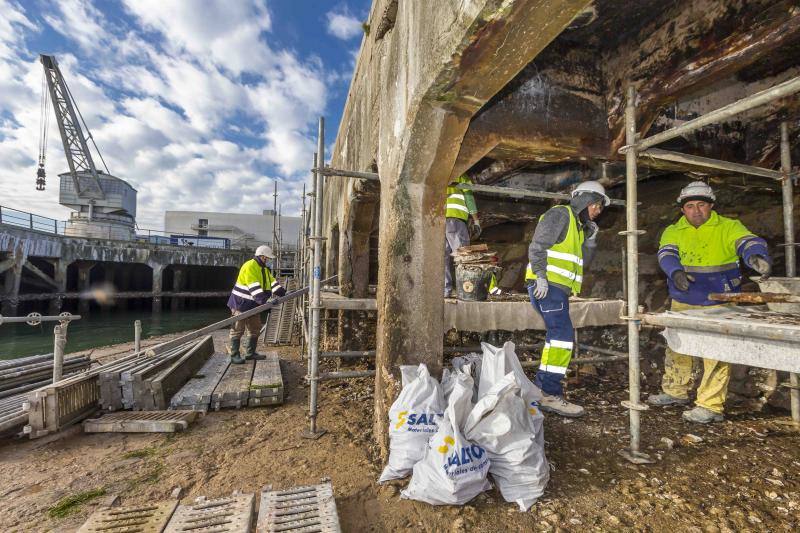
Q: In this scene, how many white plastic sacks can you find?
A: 5